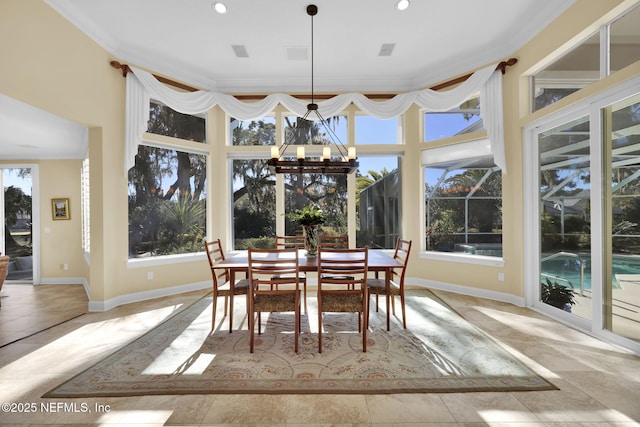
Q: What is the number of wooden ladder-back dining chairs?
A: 6